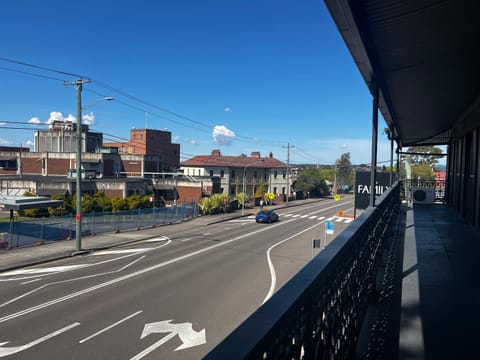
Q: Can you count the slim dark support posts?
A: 3